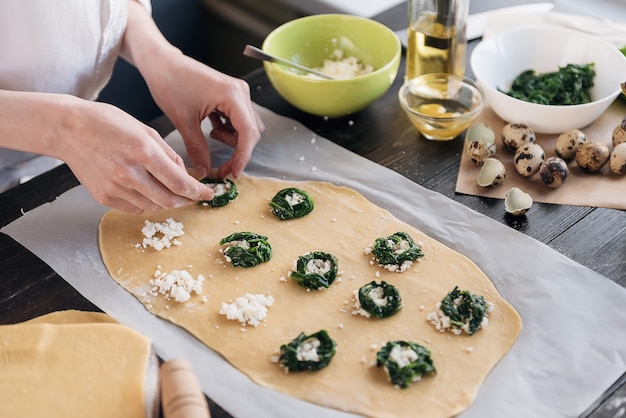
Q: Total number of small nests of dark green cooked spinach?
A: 9